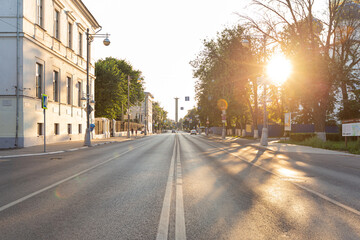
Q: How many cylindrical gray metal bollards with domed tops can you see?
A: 0